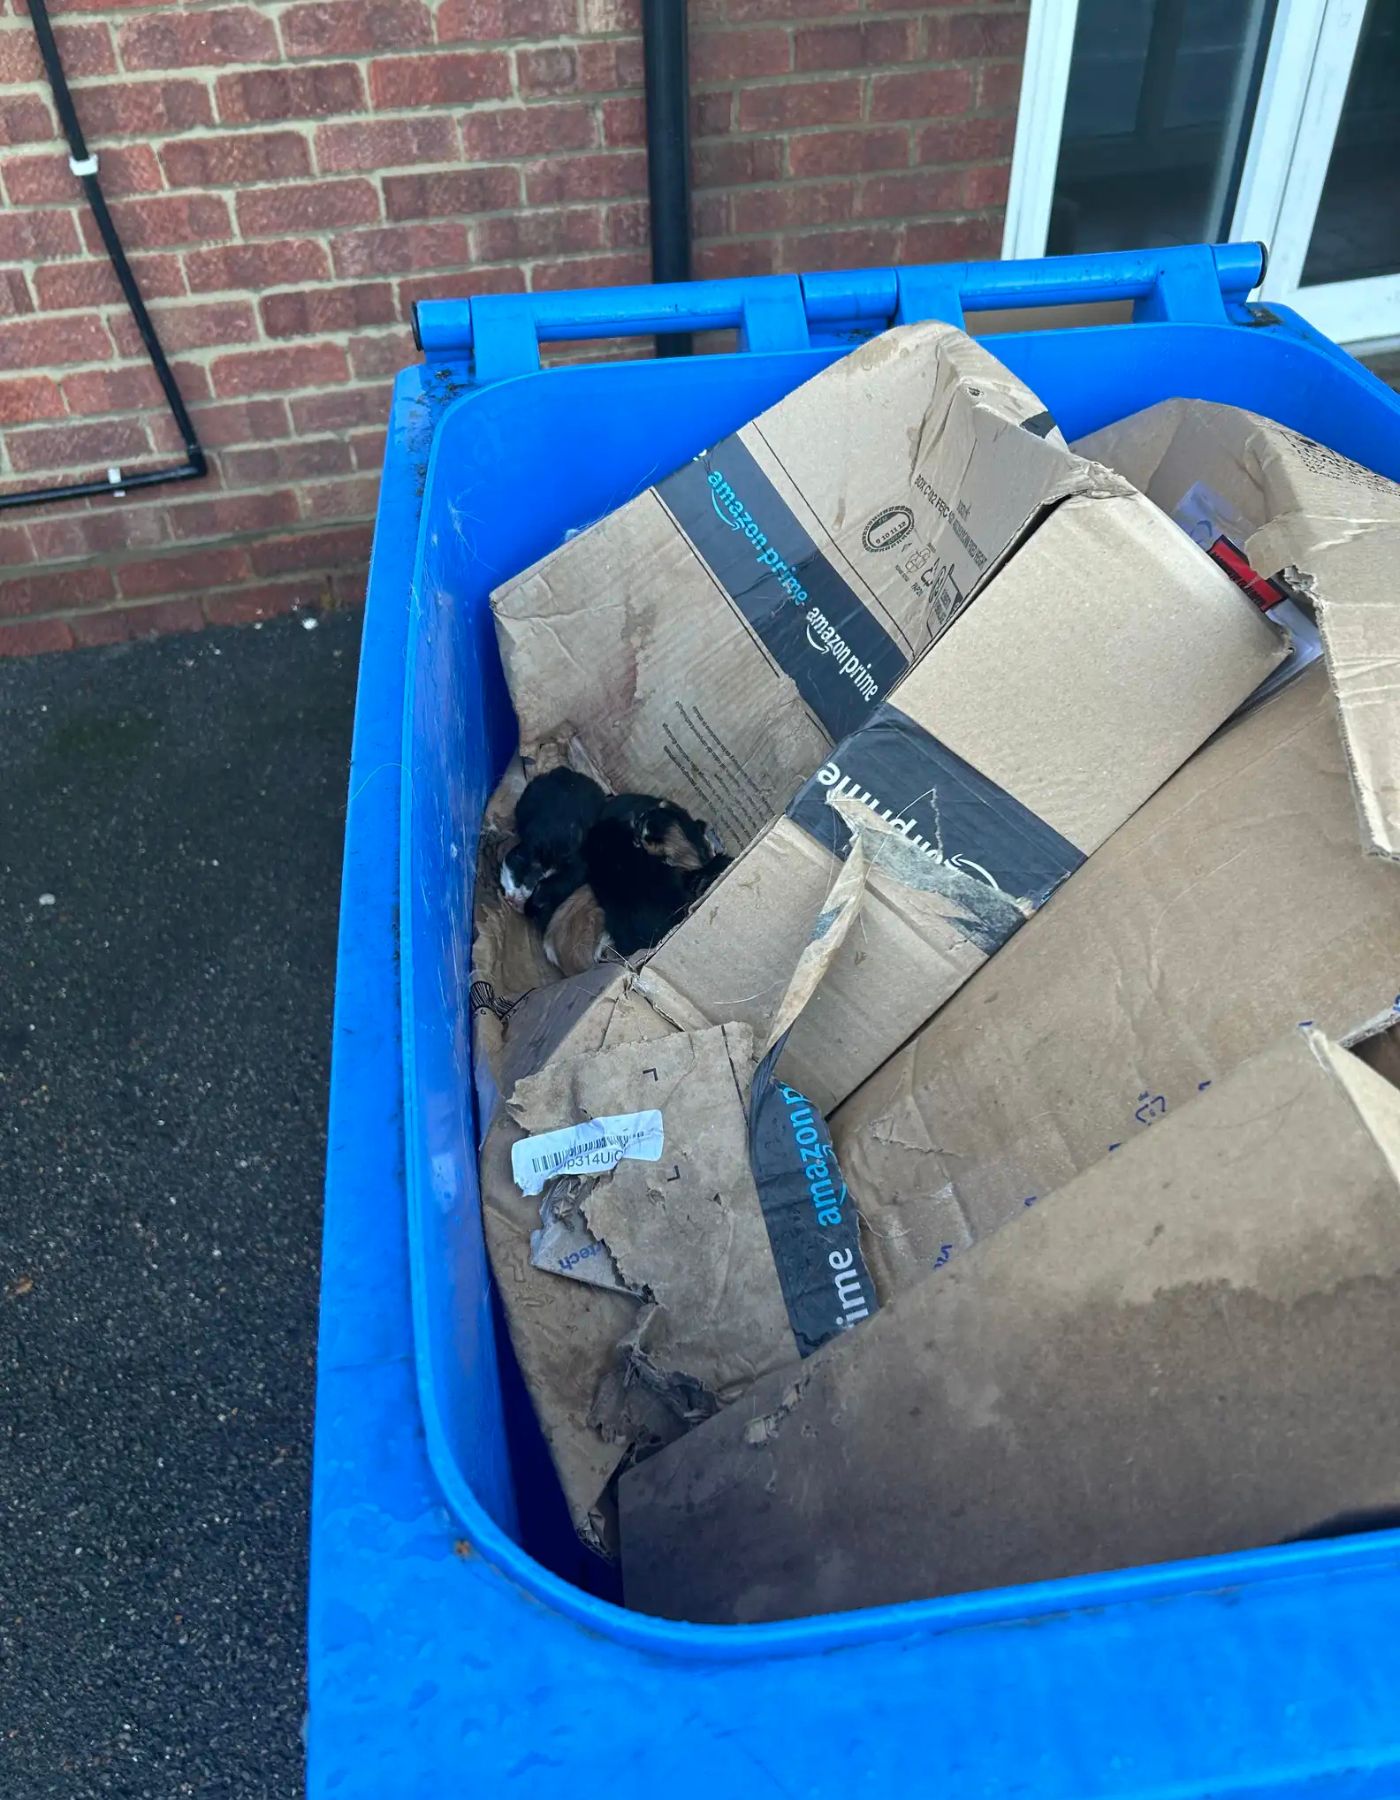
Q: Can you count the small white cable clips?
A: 2